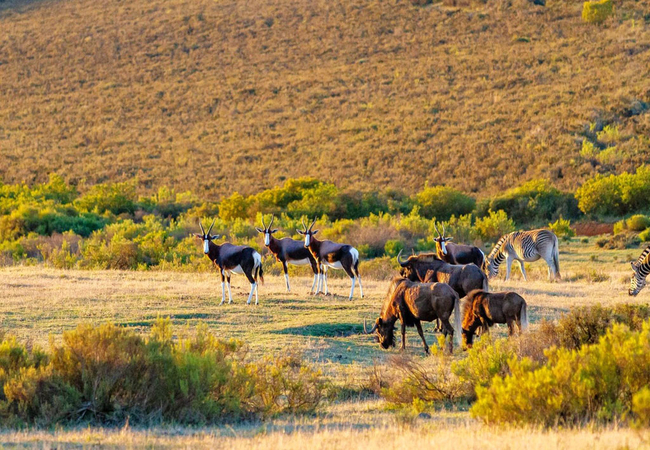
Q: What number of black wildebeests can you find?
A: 3